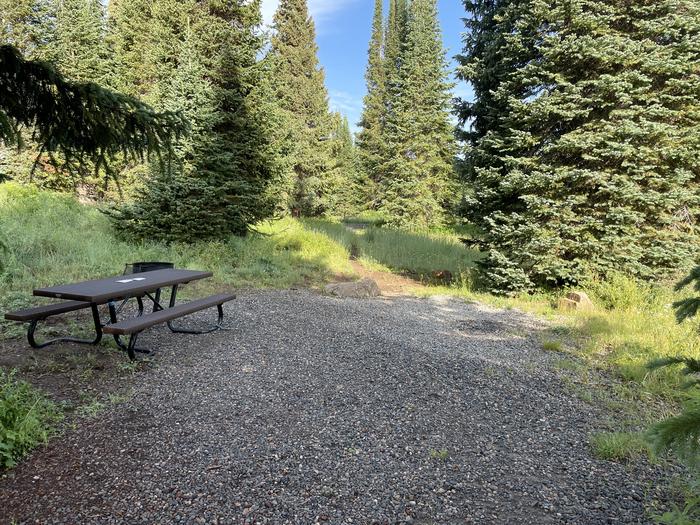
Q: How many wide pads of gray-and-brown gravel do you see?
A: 1